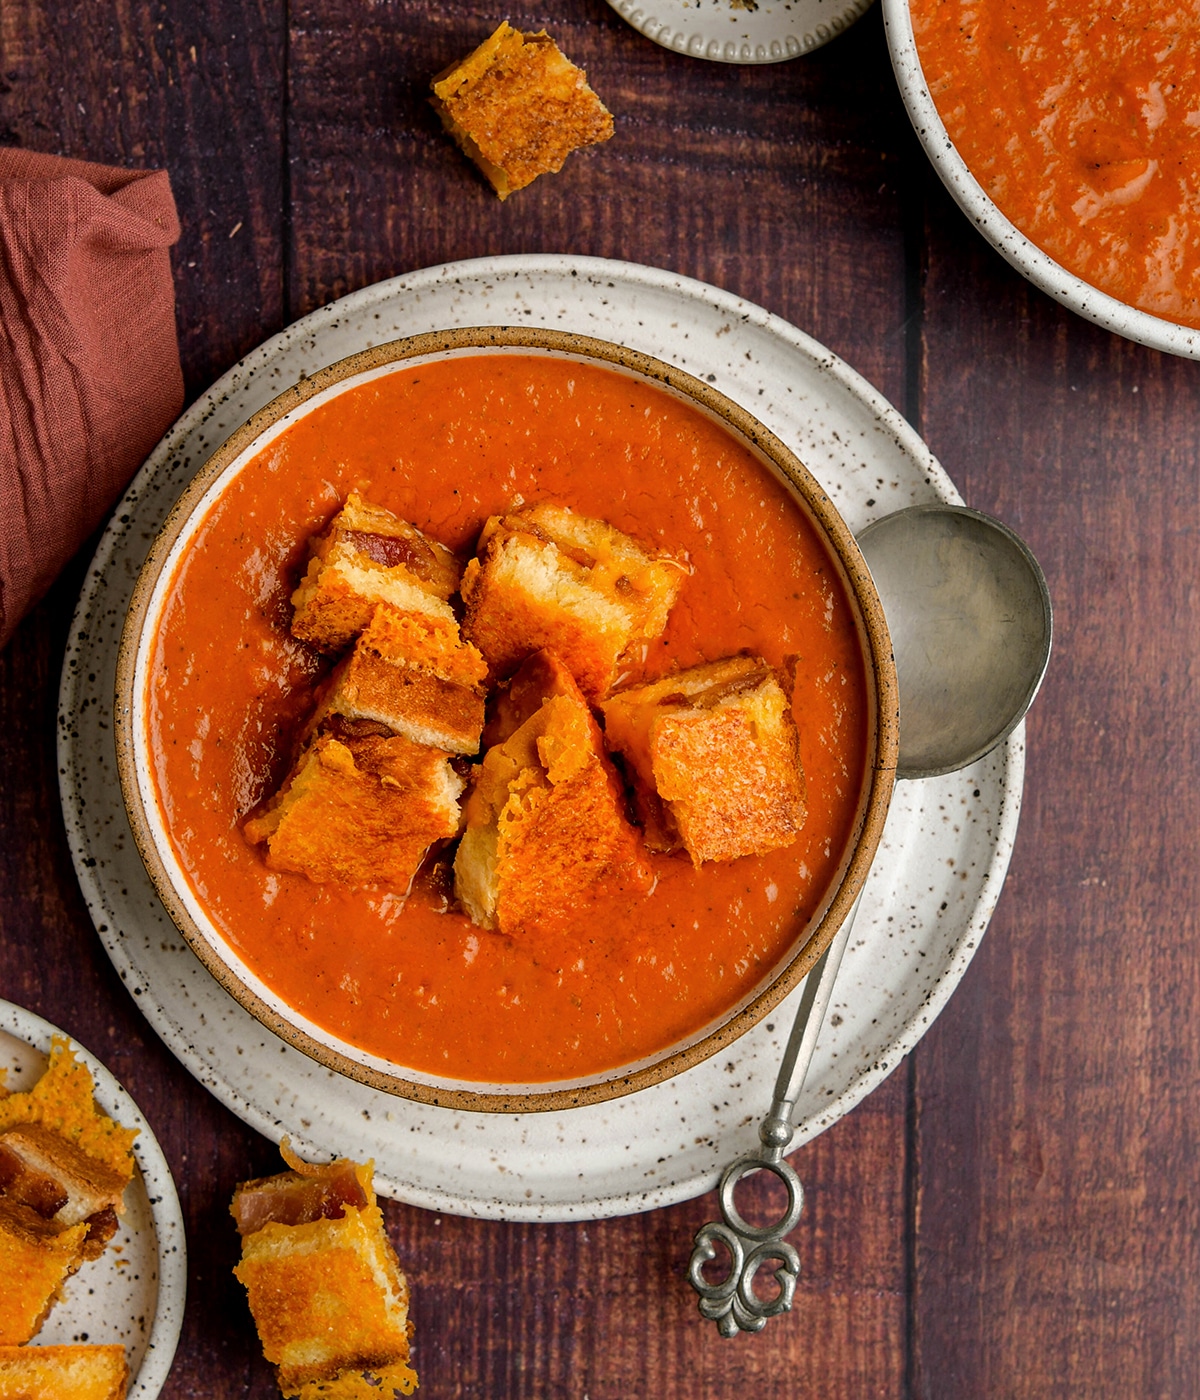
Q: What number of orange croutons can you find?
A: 11